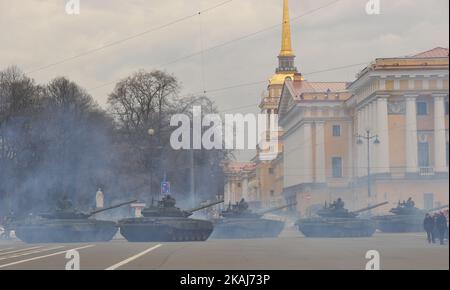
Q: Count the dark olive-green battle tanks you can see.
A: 5